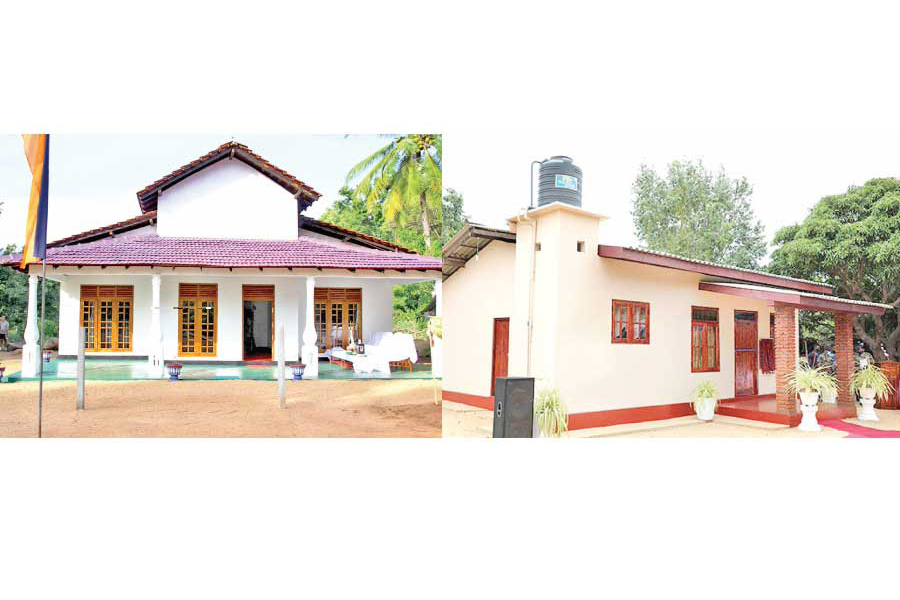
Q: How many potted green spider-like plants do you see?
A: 4